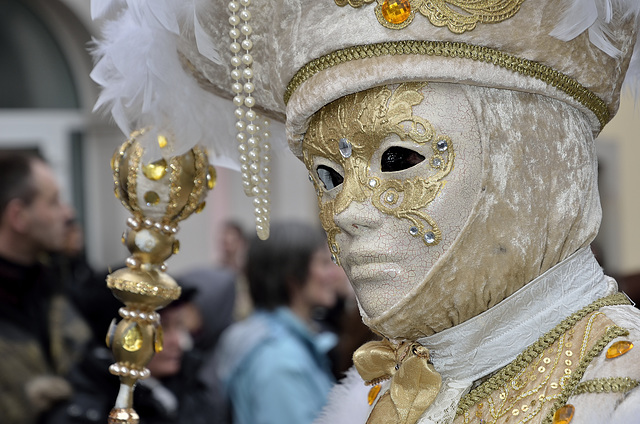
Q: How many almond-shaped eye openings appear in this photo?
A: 2